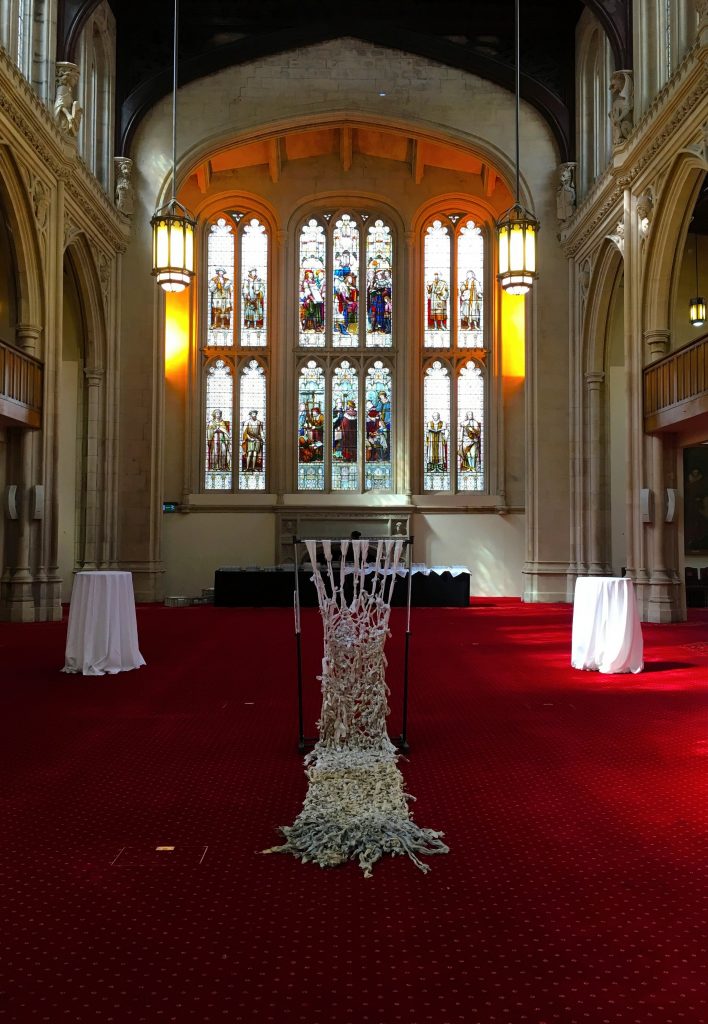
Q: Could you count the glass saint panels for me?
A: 14